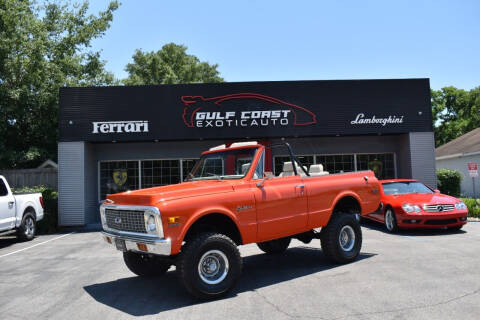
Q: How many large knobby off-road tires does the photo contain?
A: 4